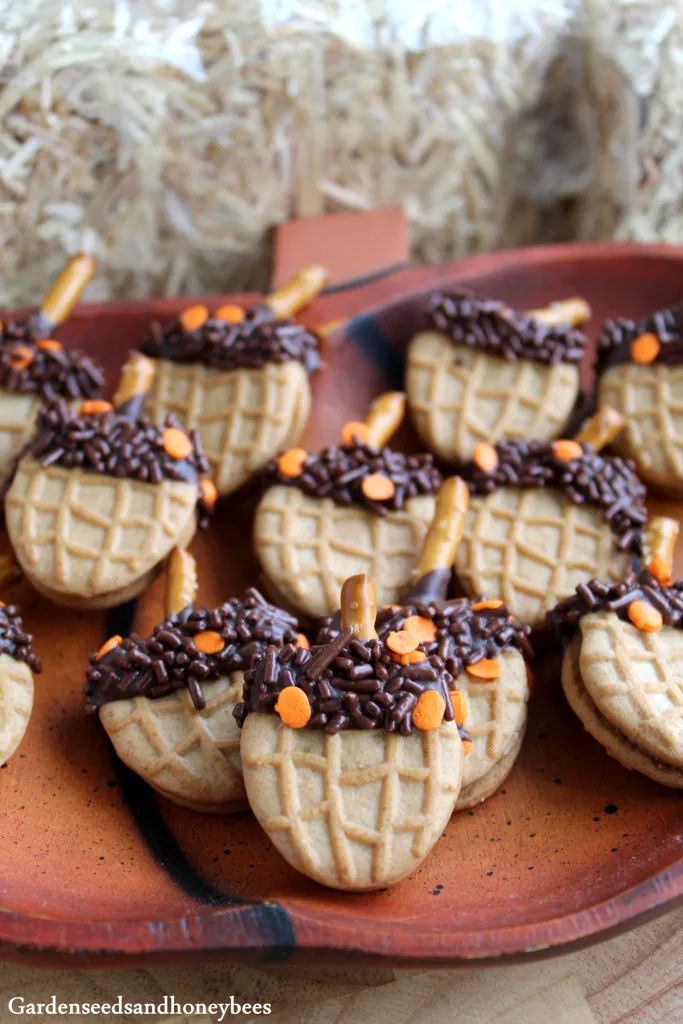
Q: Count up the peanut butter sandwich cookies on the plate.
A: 12